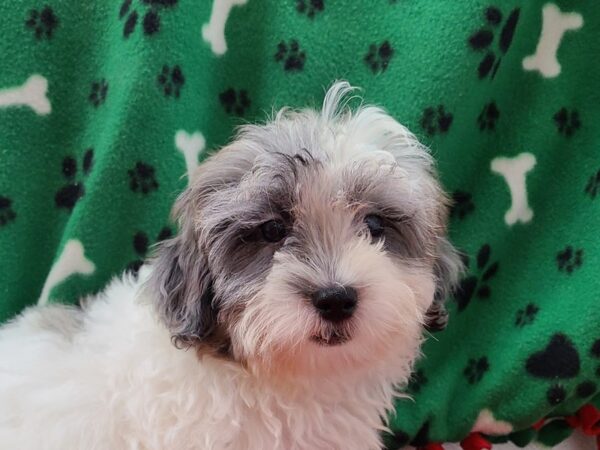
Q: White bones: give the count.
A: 7